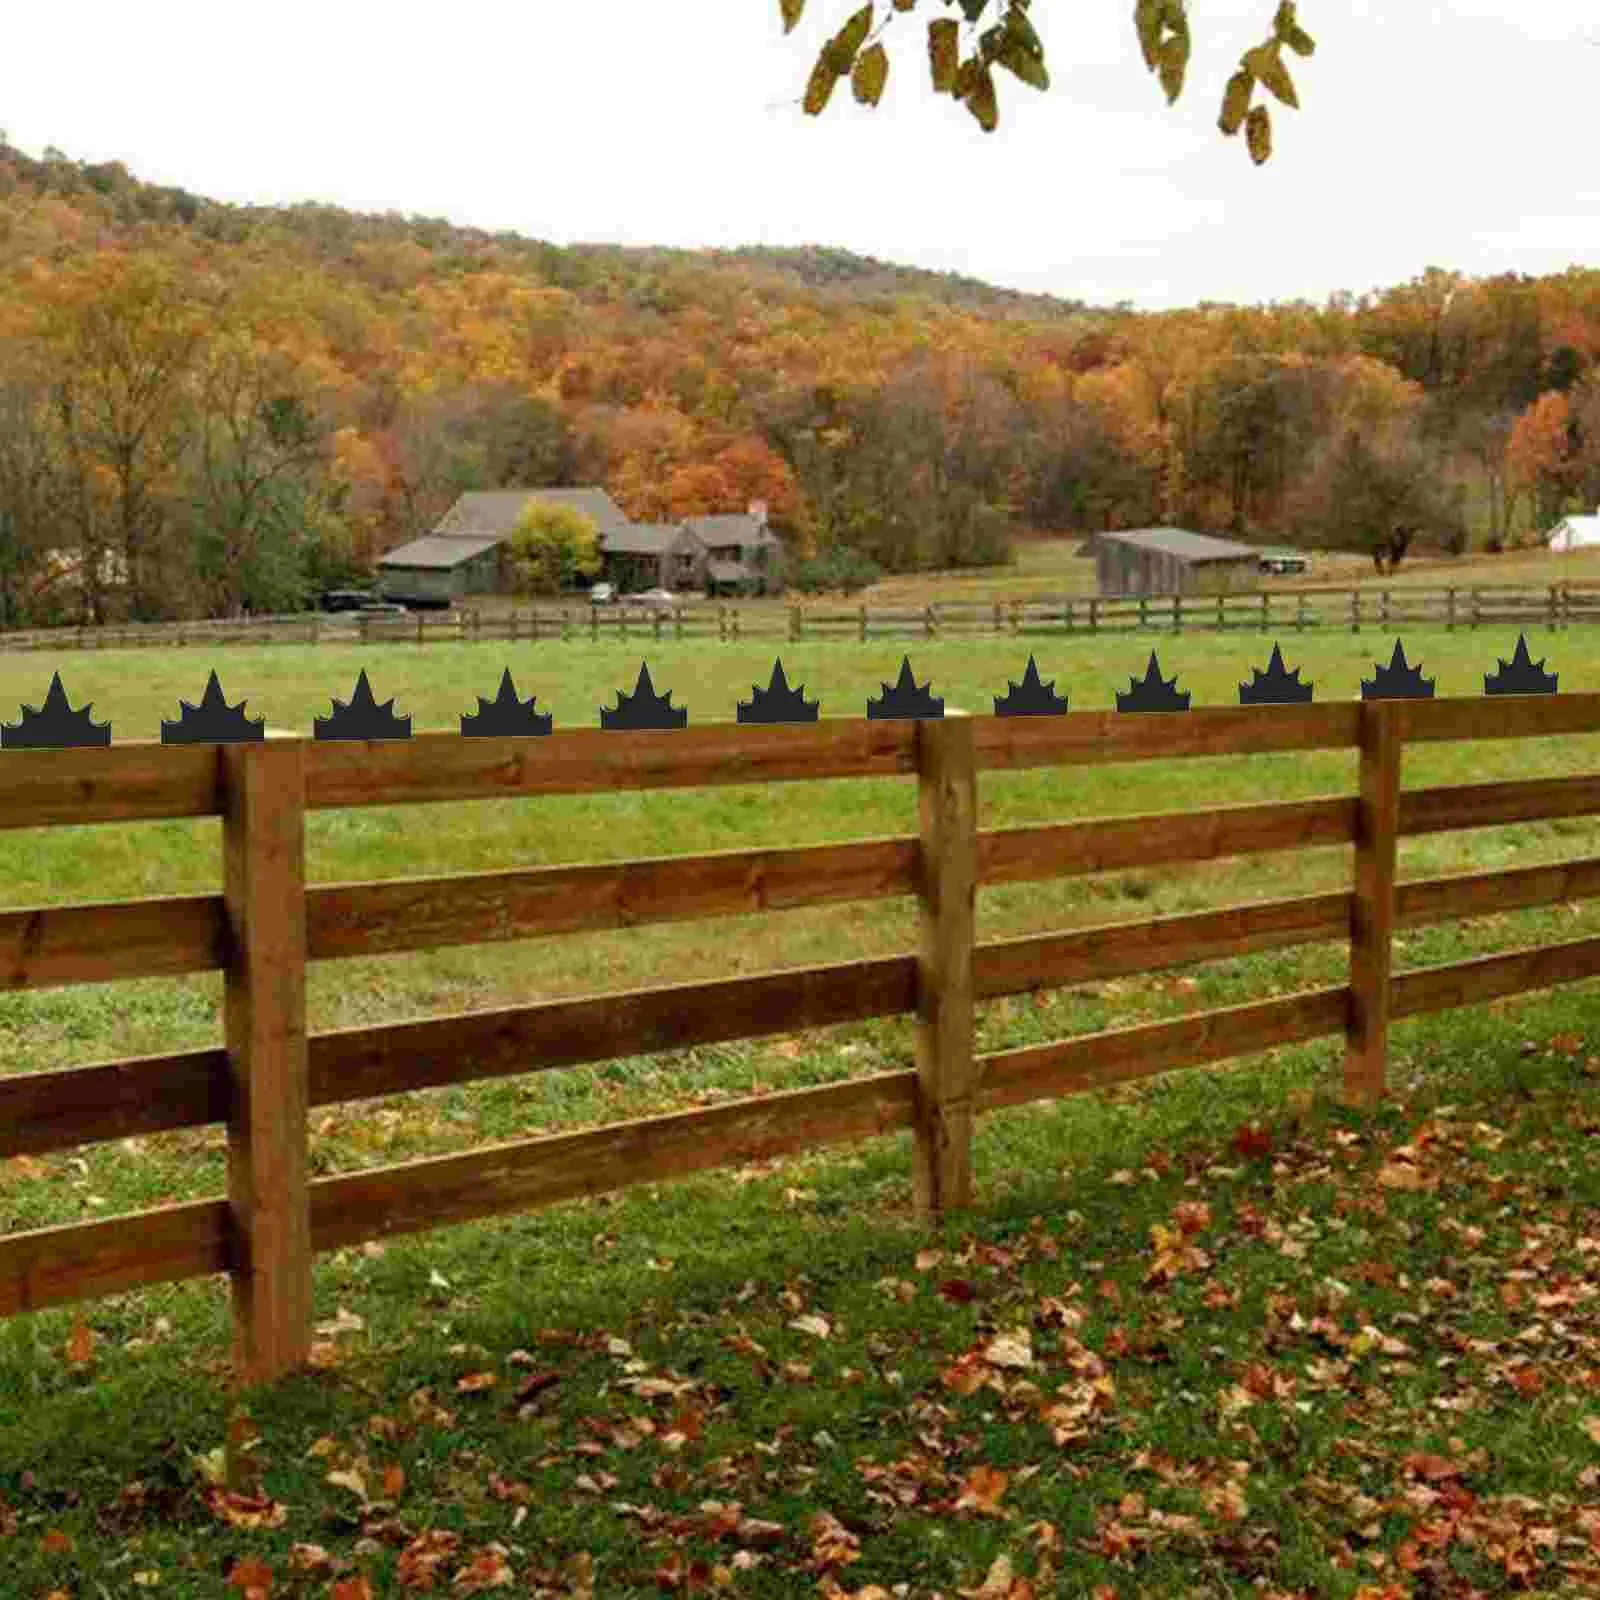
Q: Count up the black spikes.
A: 12